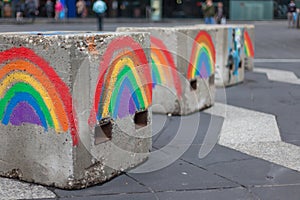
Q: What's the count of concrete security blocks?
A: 4